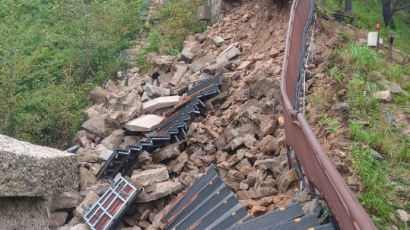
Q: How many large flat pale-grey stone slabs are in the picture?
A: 2